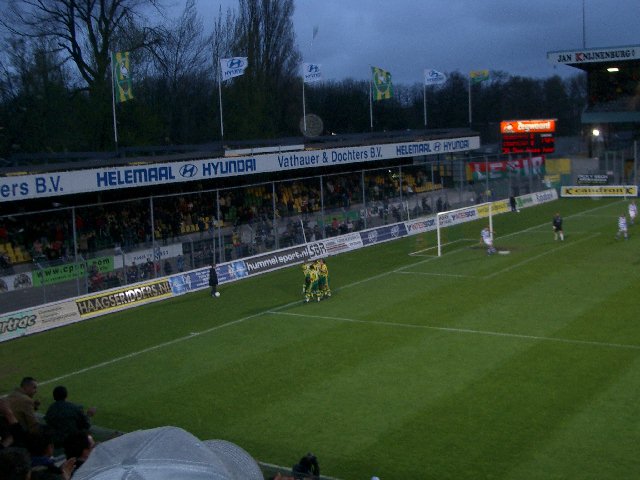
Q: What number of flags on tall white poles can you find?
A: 6